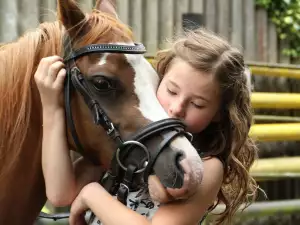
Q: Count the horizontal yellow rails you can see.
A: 4